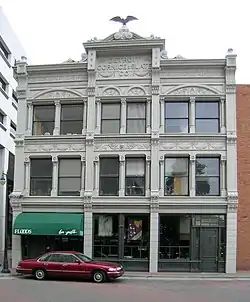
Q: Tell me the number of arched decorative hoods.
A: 4